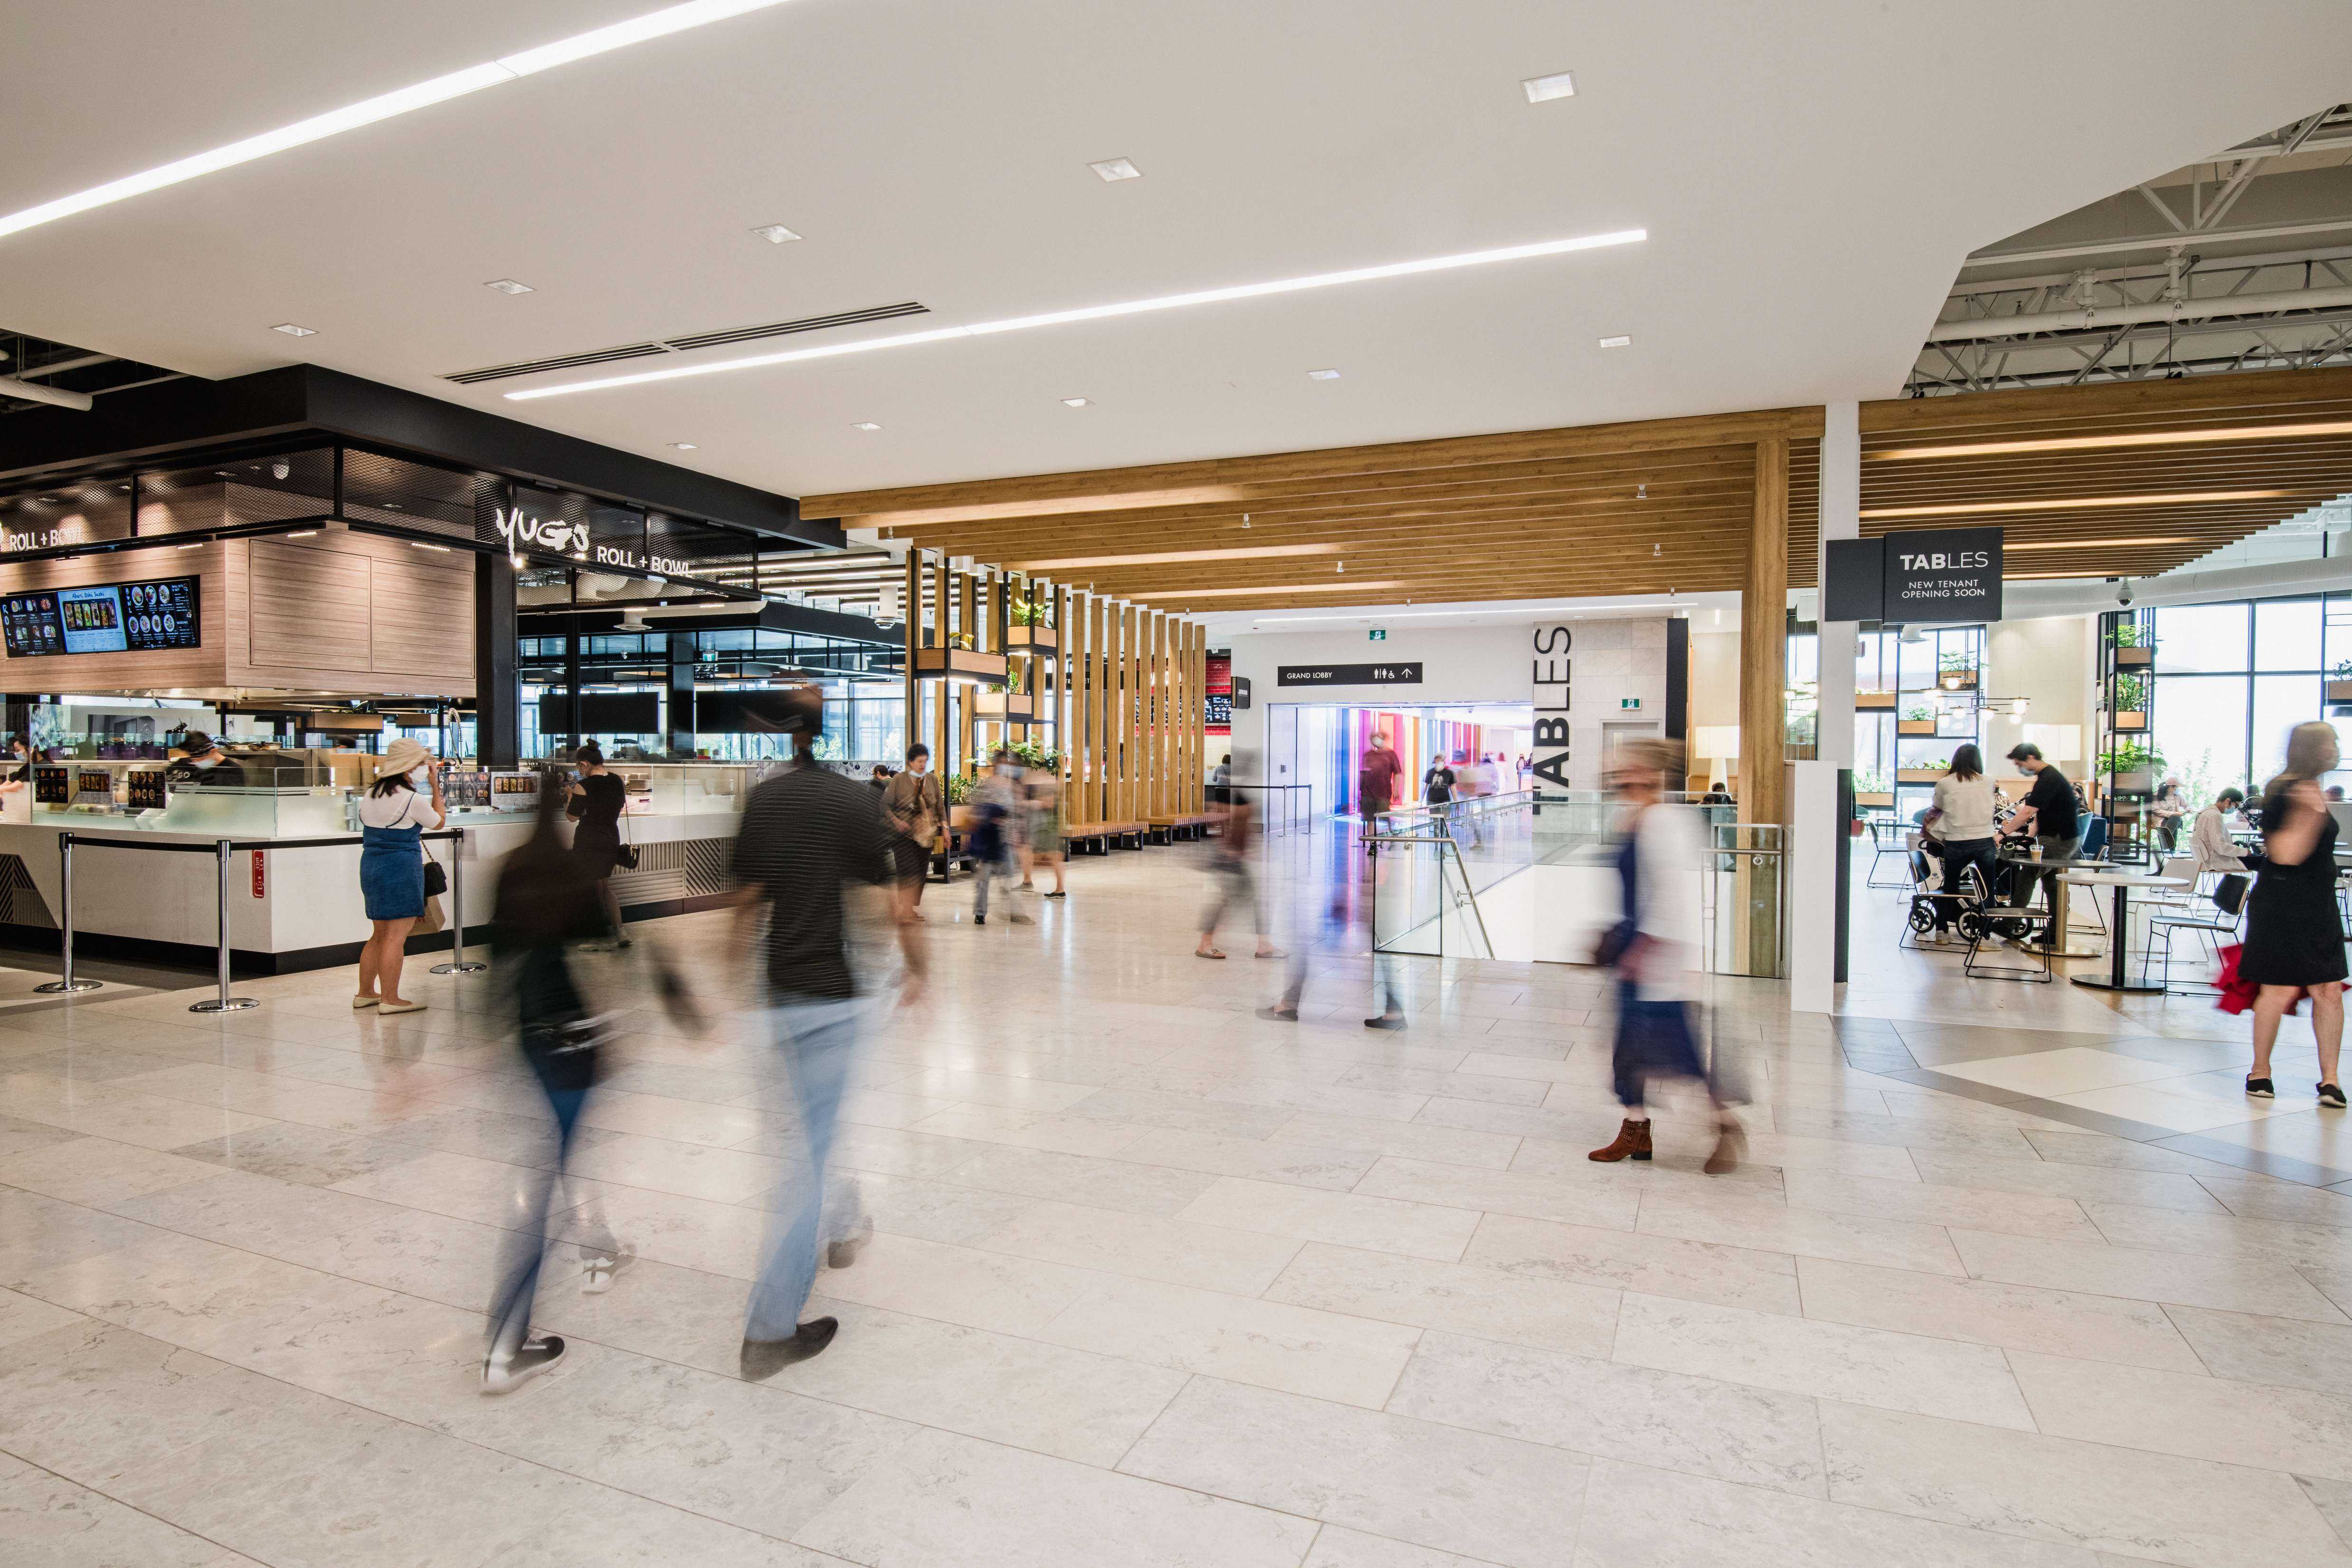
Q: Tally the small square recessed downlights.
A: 10